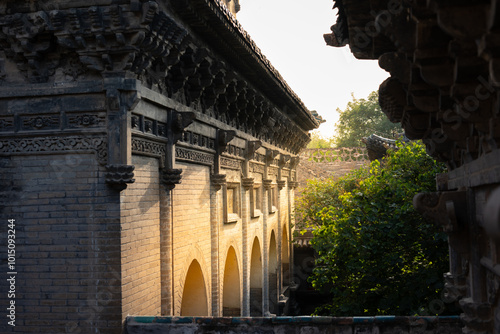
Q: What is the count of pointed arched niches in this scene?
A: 5